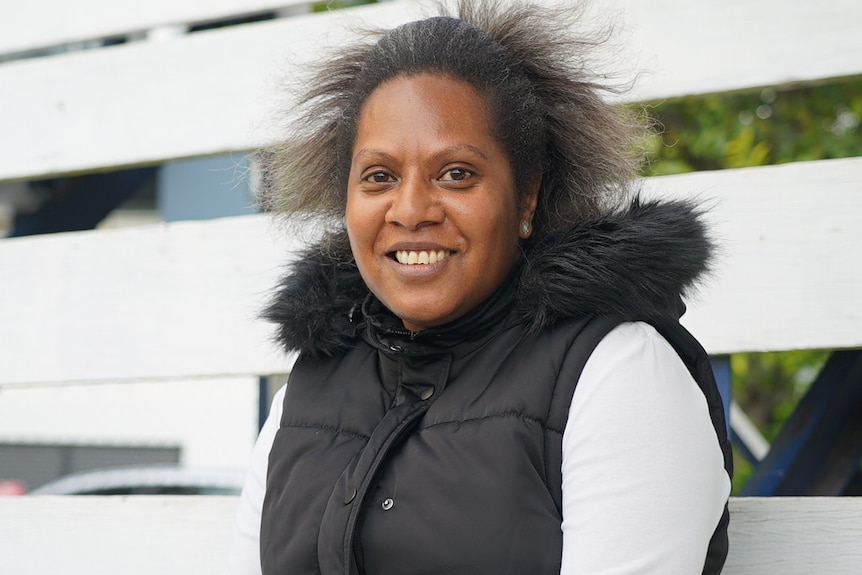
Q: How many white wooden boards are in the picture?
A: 4